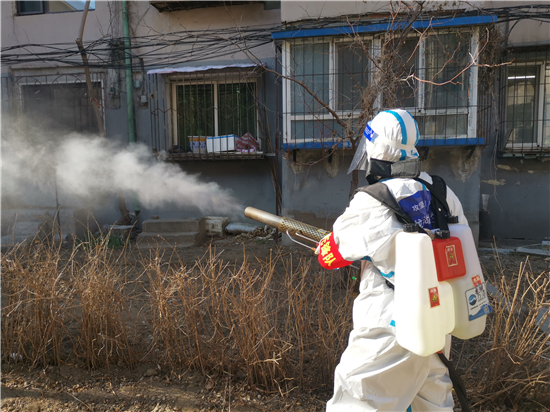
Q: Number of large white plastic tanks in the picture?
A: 2